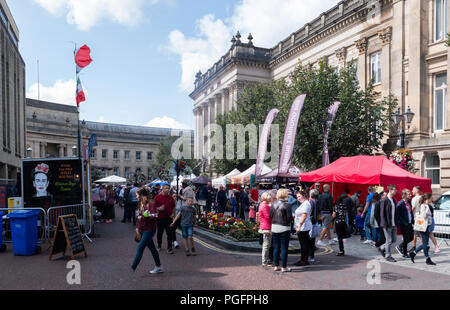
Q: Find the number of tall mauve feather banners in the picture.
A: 3